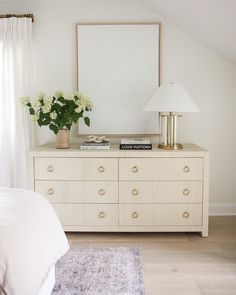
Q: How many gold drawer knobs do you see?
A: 11